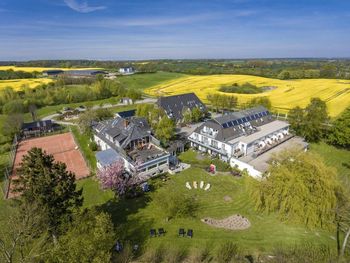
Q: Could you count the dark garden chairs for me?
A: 4